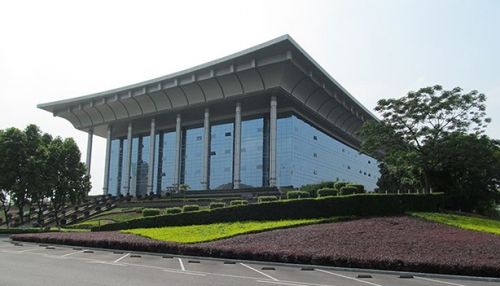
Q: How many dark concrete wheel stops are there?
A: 14